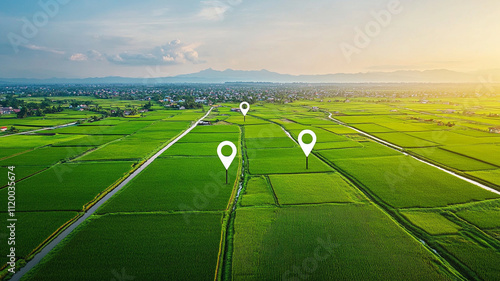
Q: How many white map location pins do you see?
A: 3